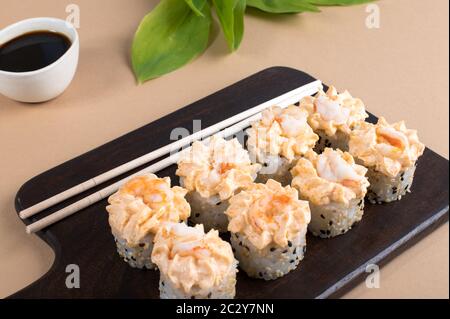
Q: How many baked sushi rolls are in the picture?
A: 8